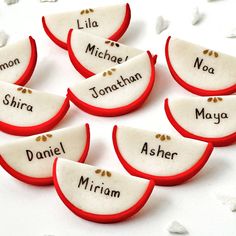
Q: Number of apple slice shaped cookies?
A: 10